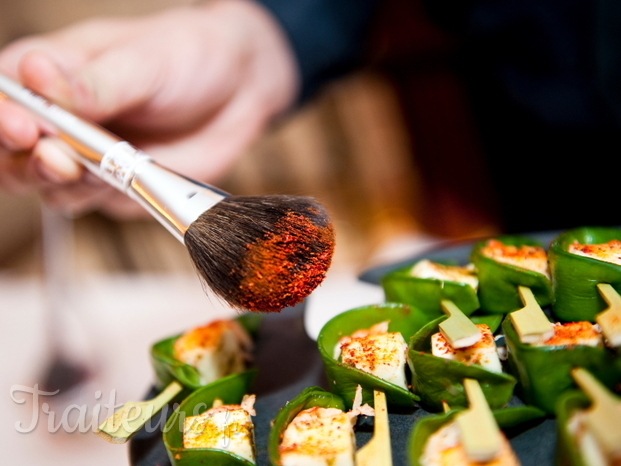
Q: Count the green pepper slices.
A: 11